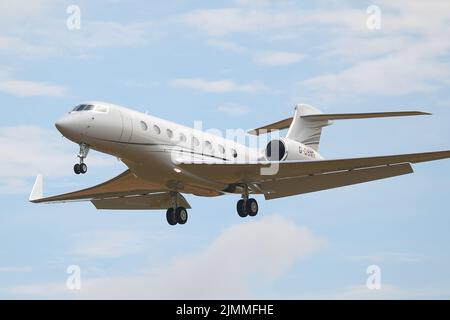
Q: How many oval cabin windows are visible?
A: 8